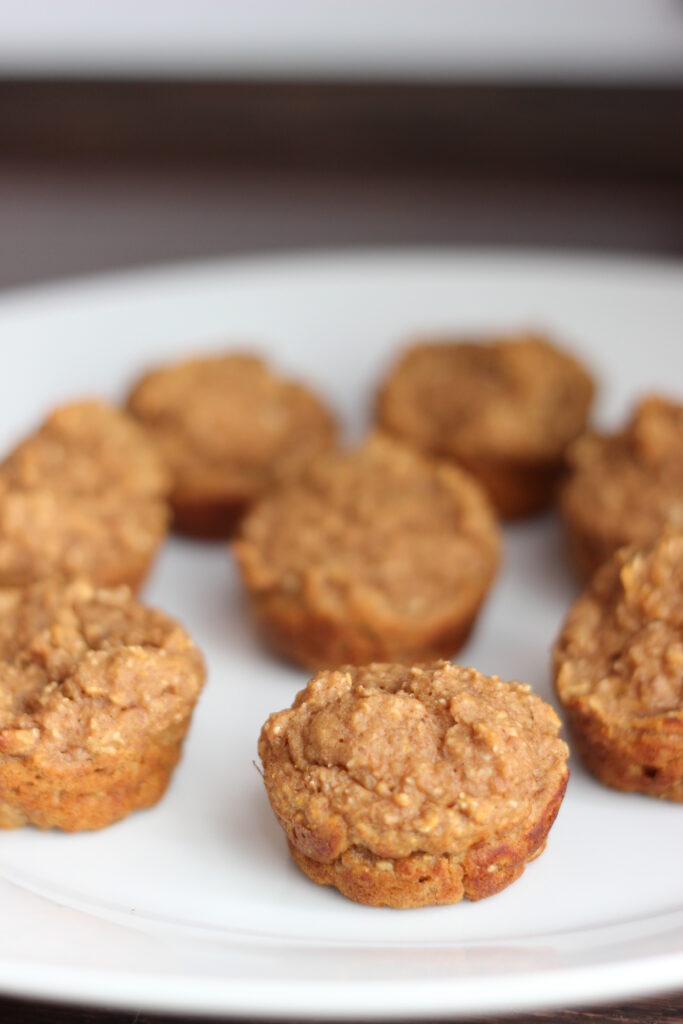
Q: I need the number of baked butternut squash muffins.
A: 8